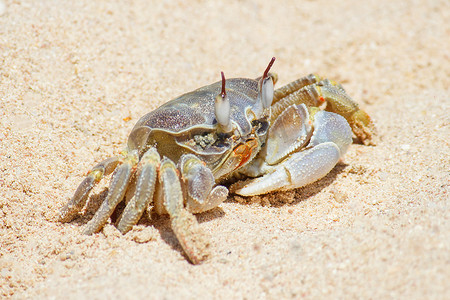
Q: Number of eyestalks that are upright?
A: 2